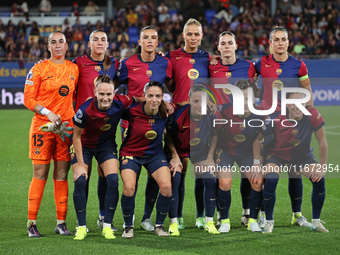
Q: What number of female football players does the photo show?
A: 11